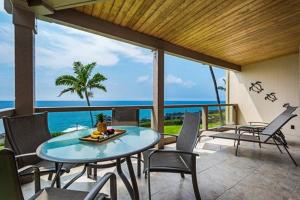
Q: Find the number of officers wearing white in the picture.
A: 0